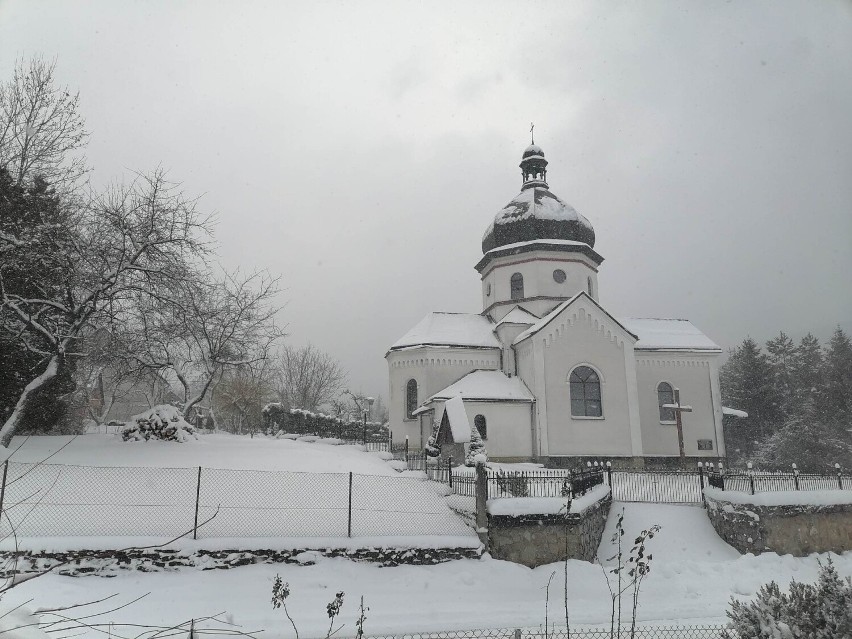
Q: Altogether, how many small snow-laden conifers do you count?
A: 2